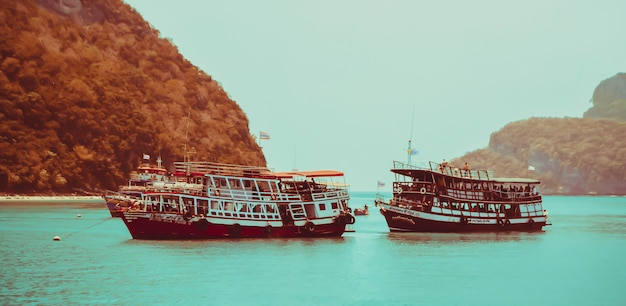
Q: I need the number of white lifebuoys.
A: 2